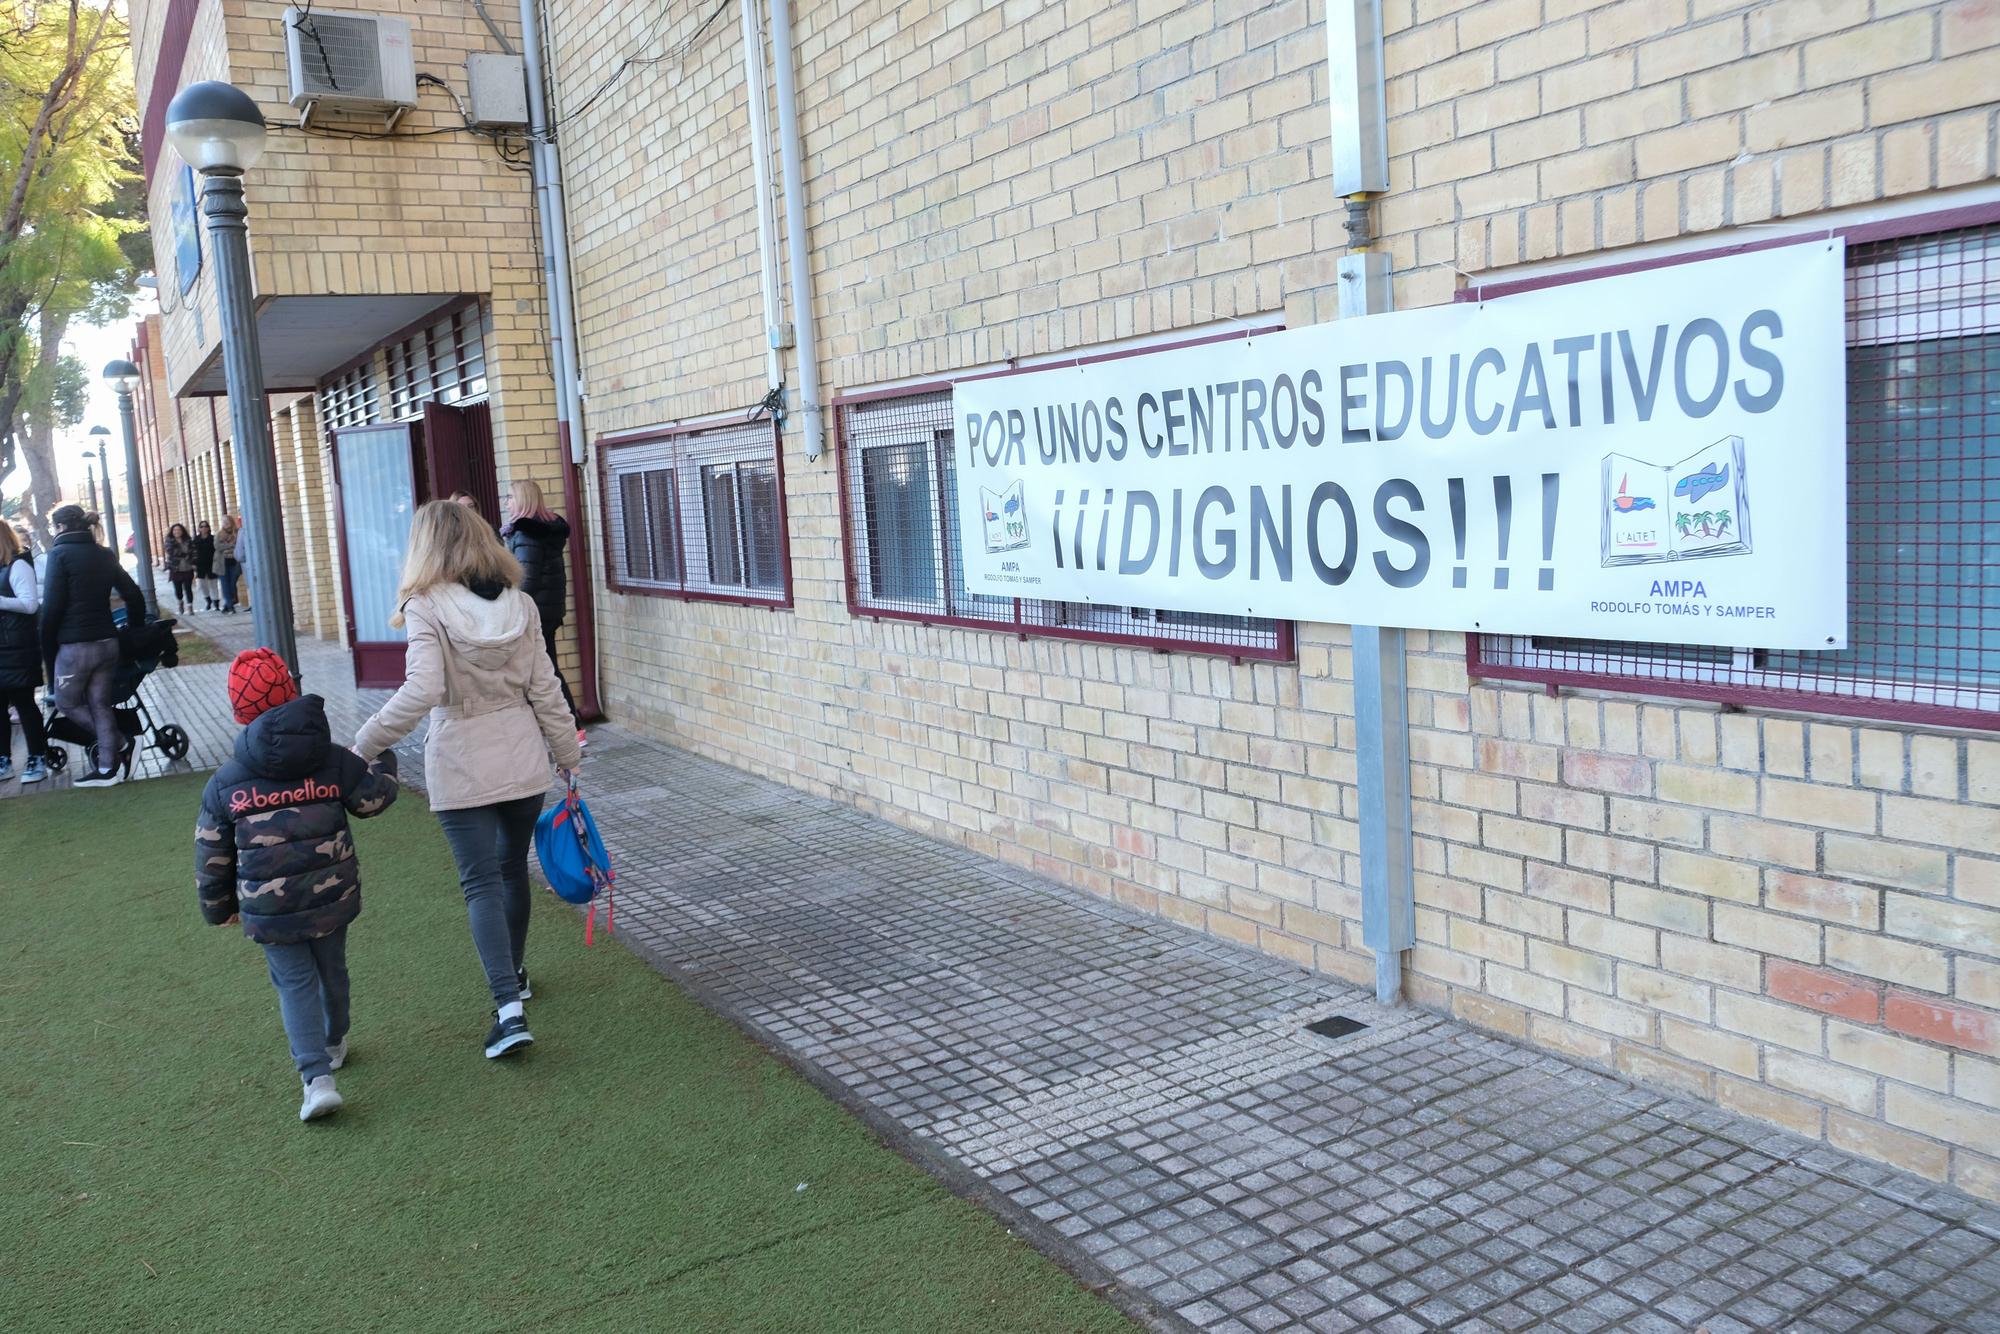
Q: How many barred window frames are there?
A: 3